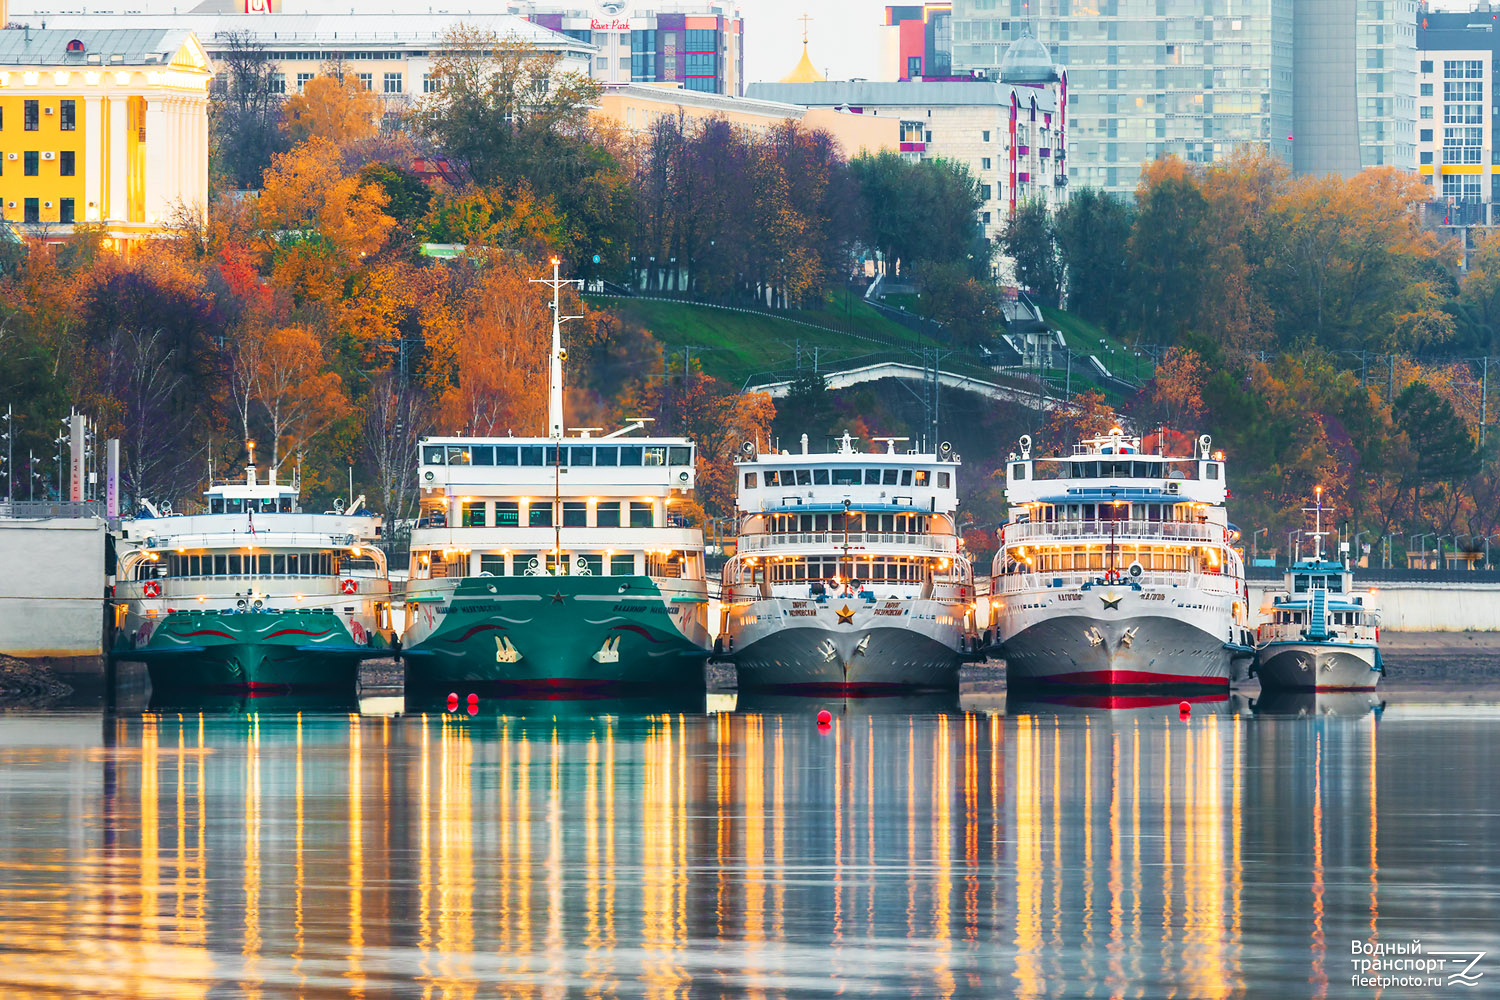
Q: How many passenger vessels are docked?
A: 5